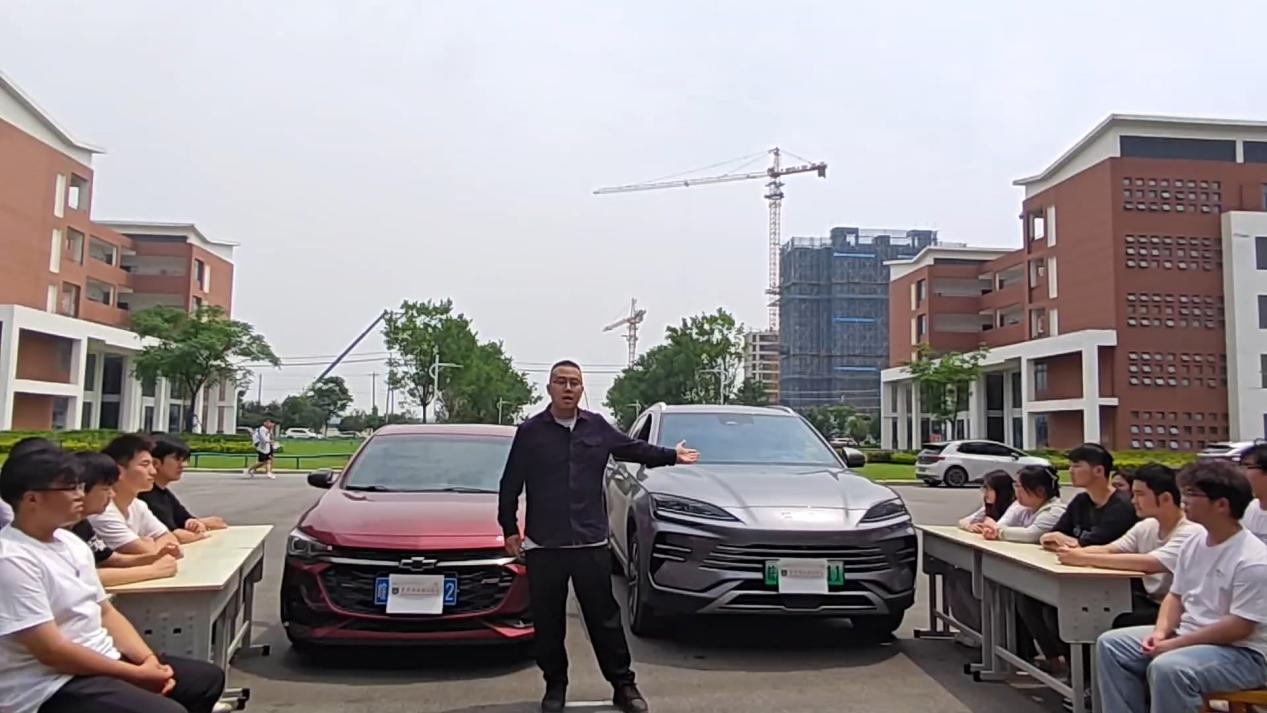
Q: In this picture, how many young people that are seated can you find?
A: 12